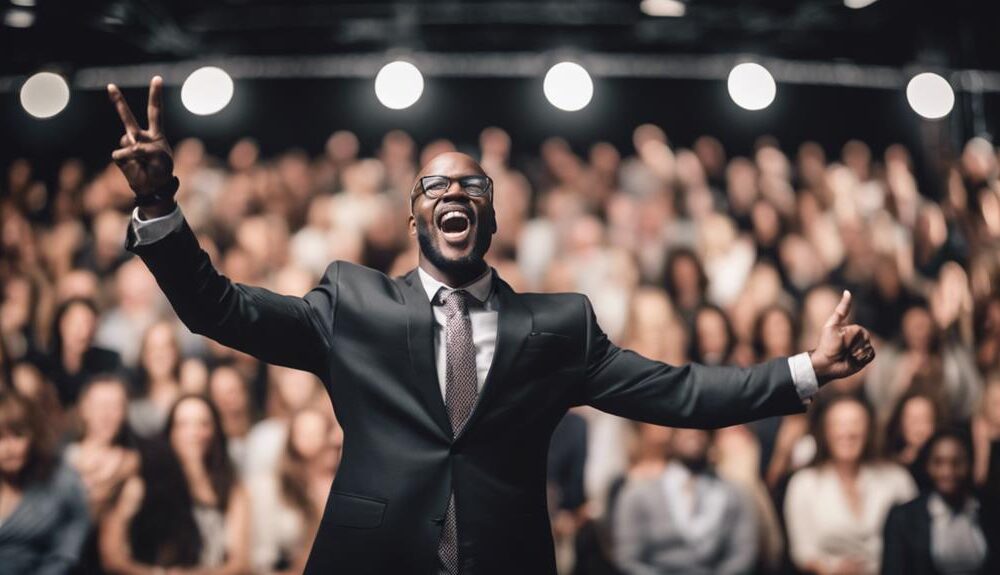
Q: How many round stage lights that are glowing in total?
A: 6